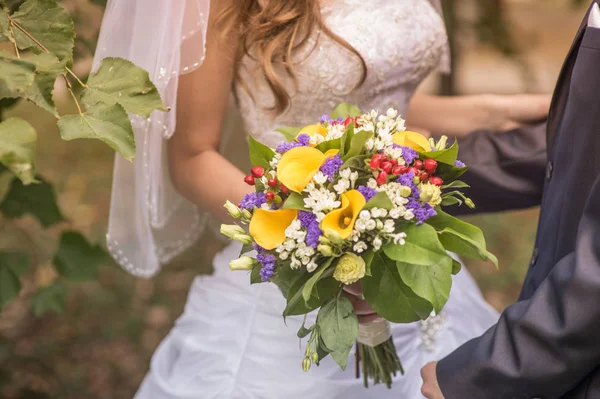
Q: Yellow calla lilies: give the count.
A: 5